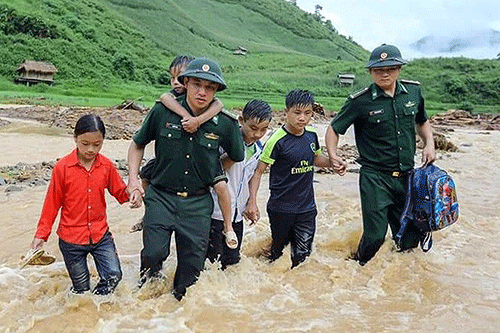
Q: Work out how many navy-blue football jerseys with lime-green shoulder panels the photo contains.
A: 1